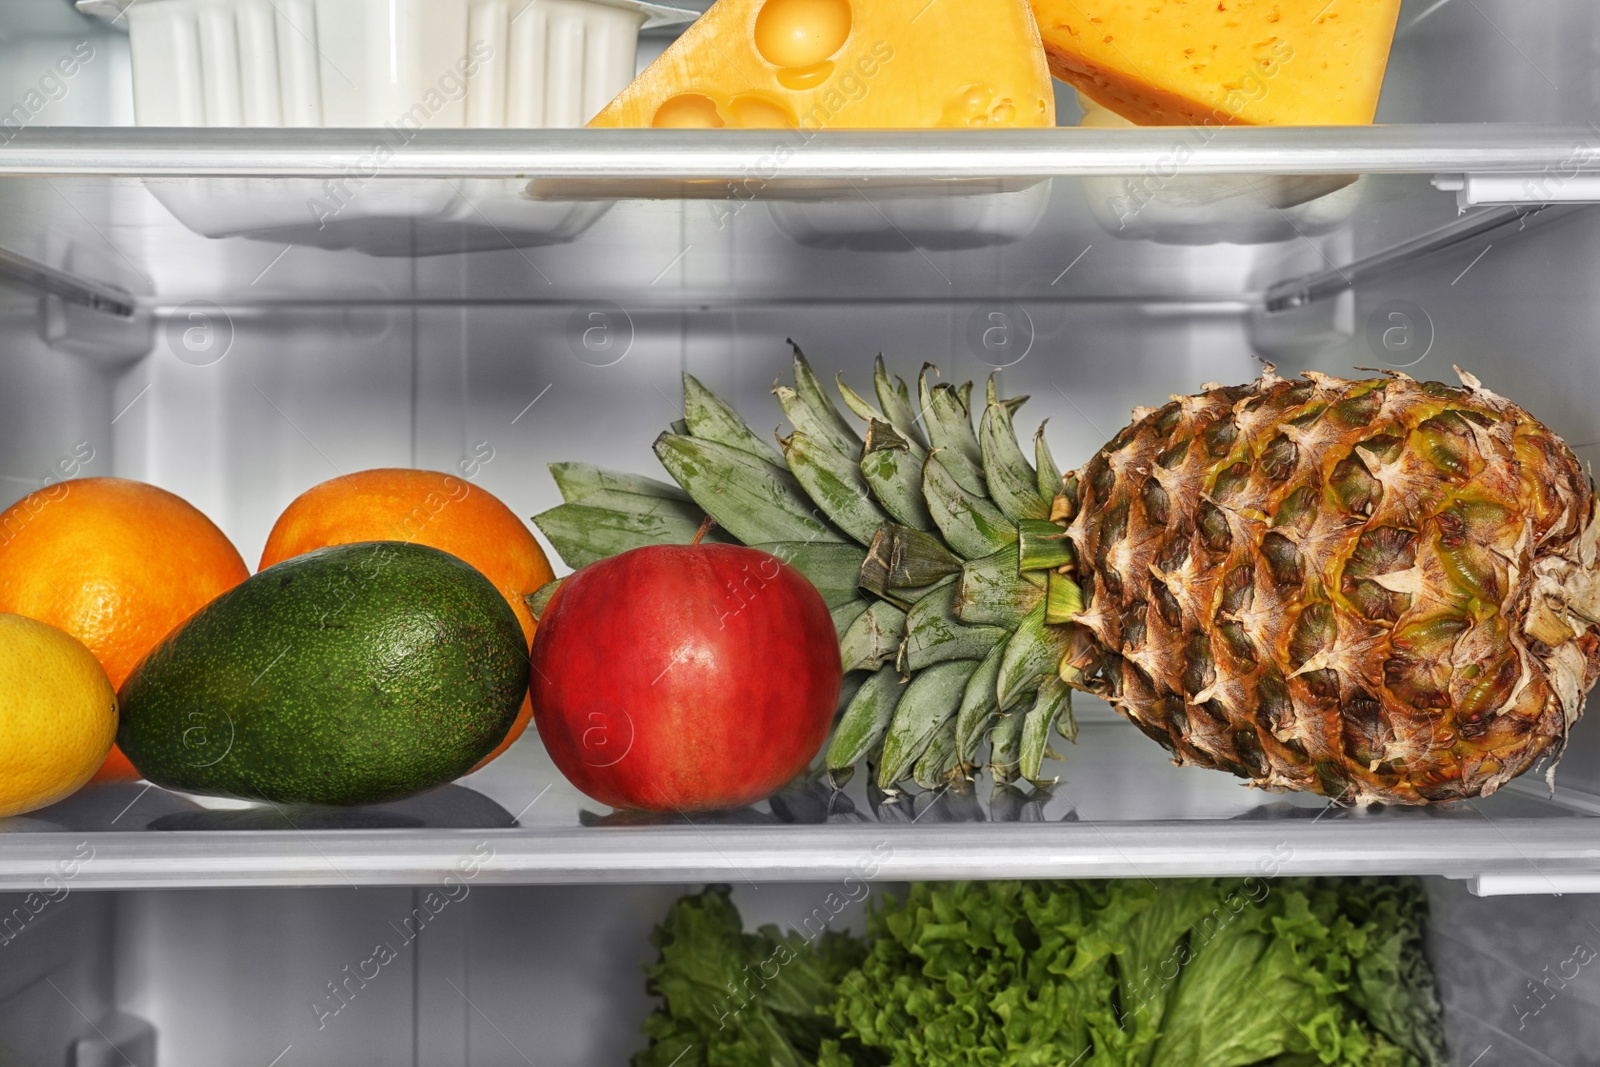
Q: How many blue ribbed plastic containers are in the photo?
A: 0